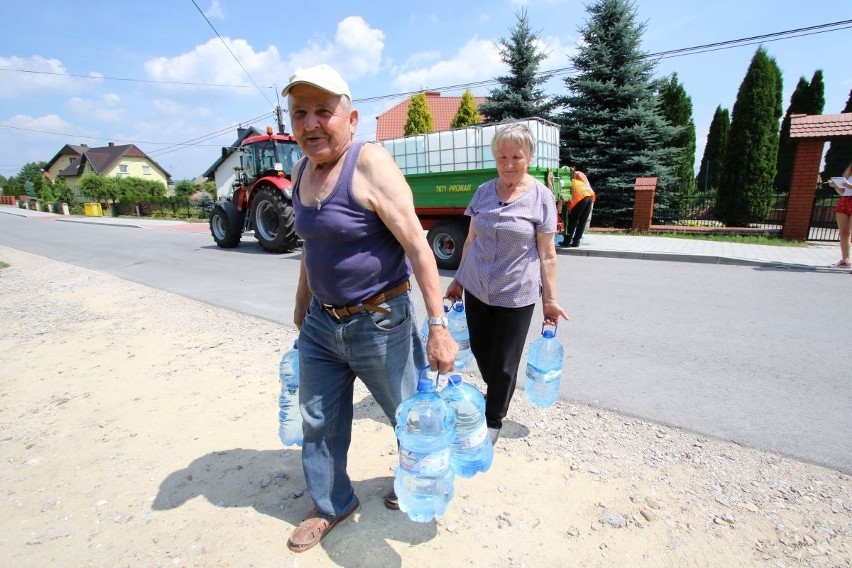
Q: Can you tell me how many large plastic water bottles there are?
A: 6